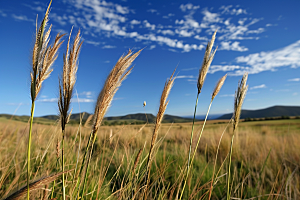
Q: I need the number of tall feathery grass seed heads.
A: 7